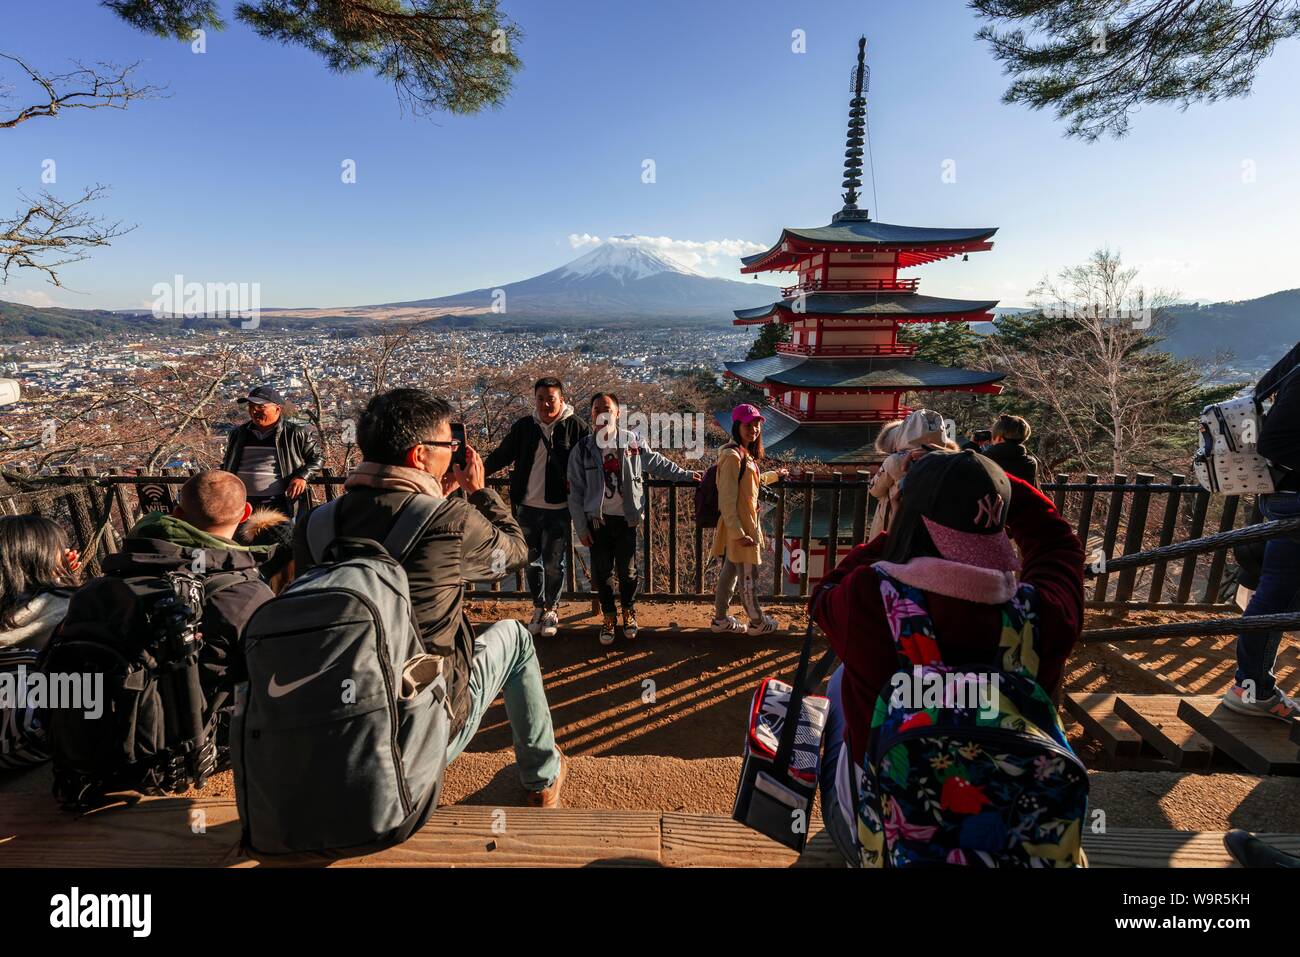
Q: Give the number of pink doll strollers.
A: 0